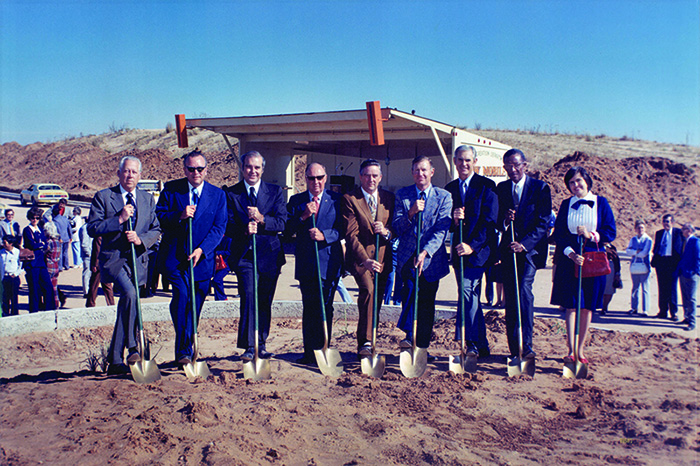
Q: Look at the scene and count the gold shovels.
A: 9